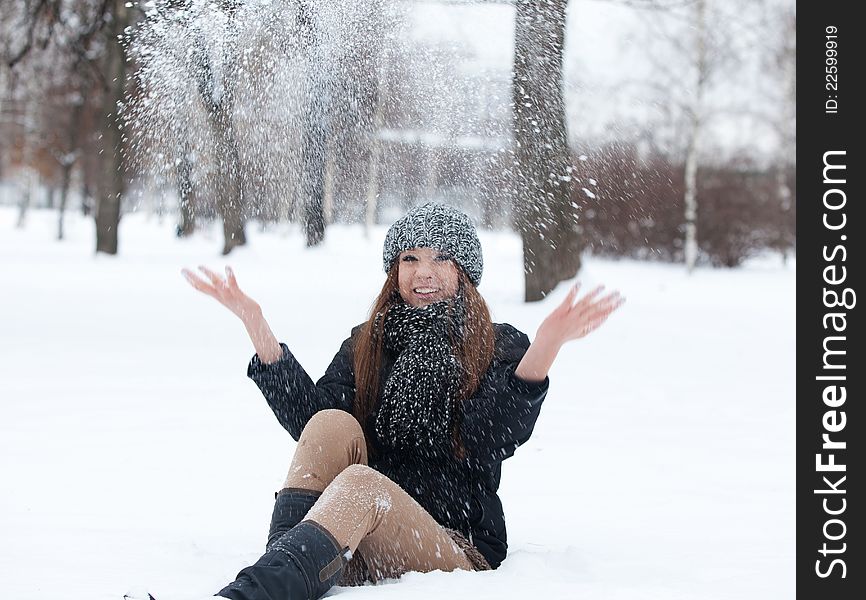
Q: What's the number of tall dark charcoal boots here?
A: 2